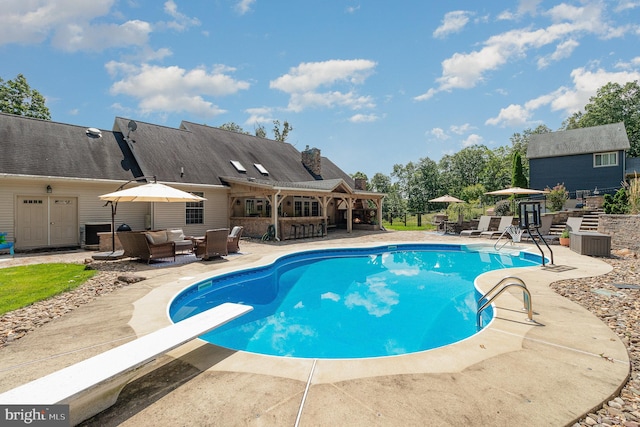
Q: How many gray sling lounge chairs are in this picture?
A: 4